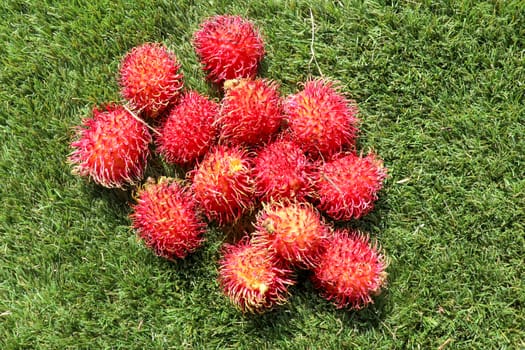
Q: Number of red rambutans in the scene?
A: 13